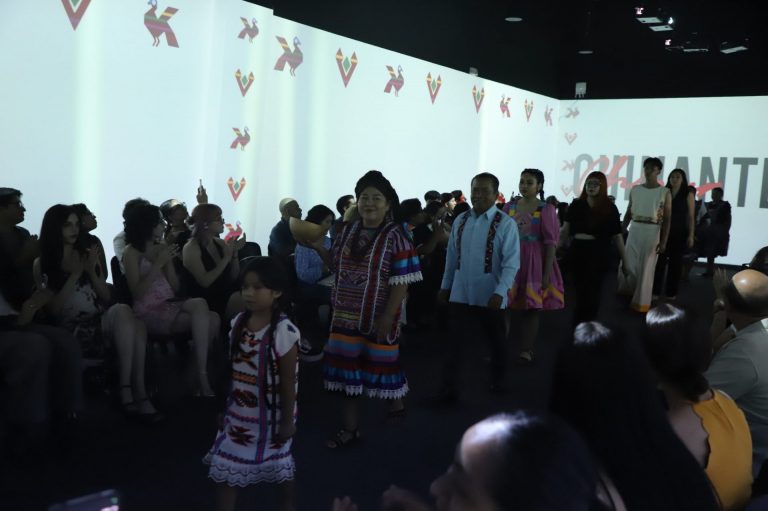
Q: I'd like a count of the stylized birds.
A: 10